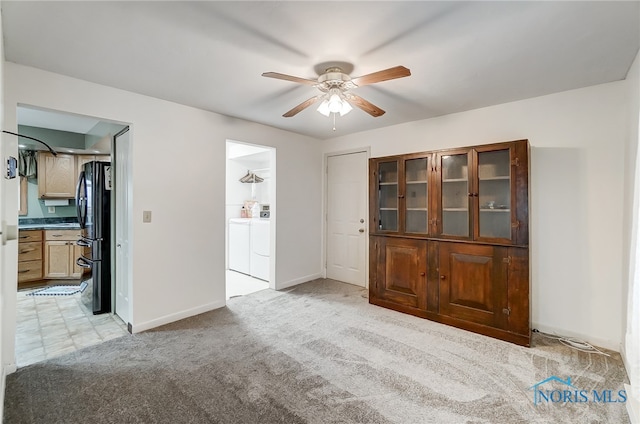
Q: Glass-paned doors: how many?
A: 4